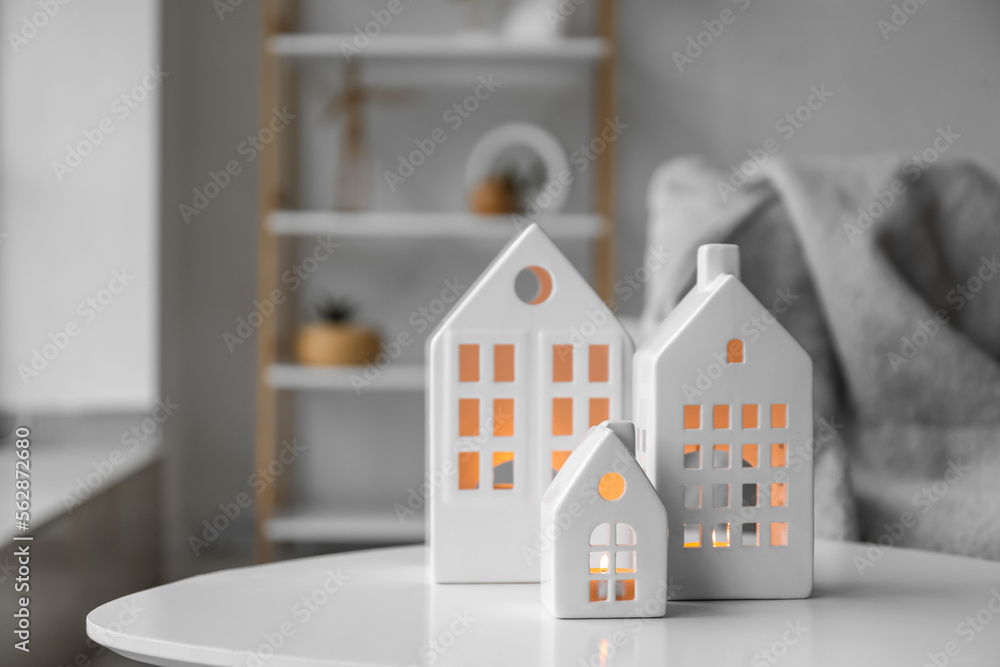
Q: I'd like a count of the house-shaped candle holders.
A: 3